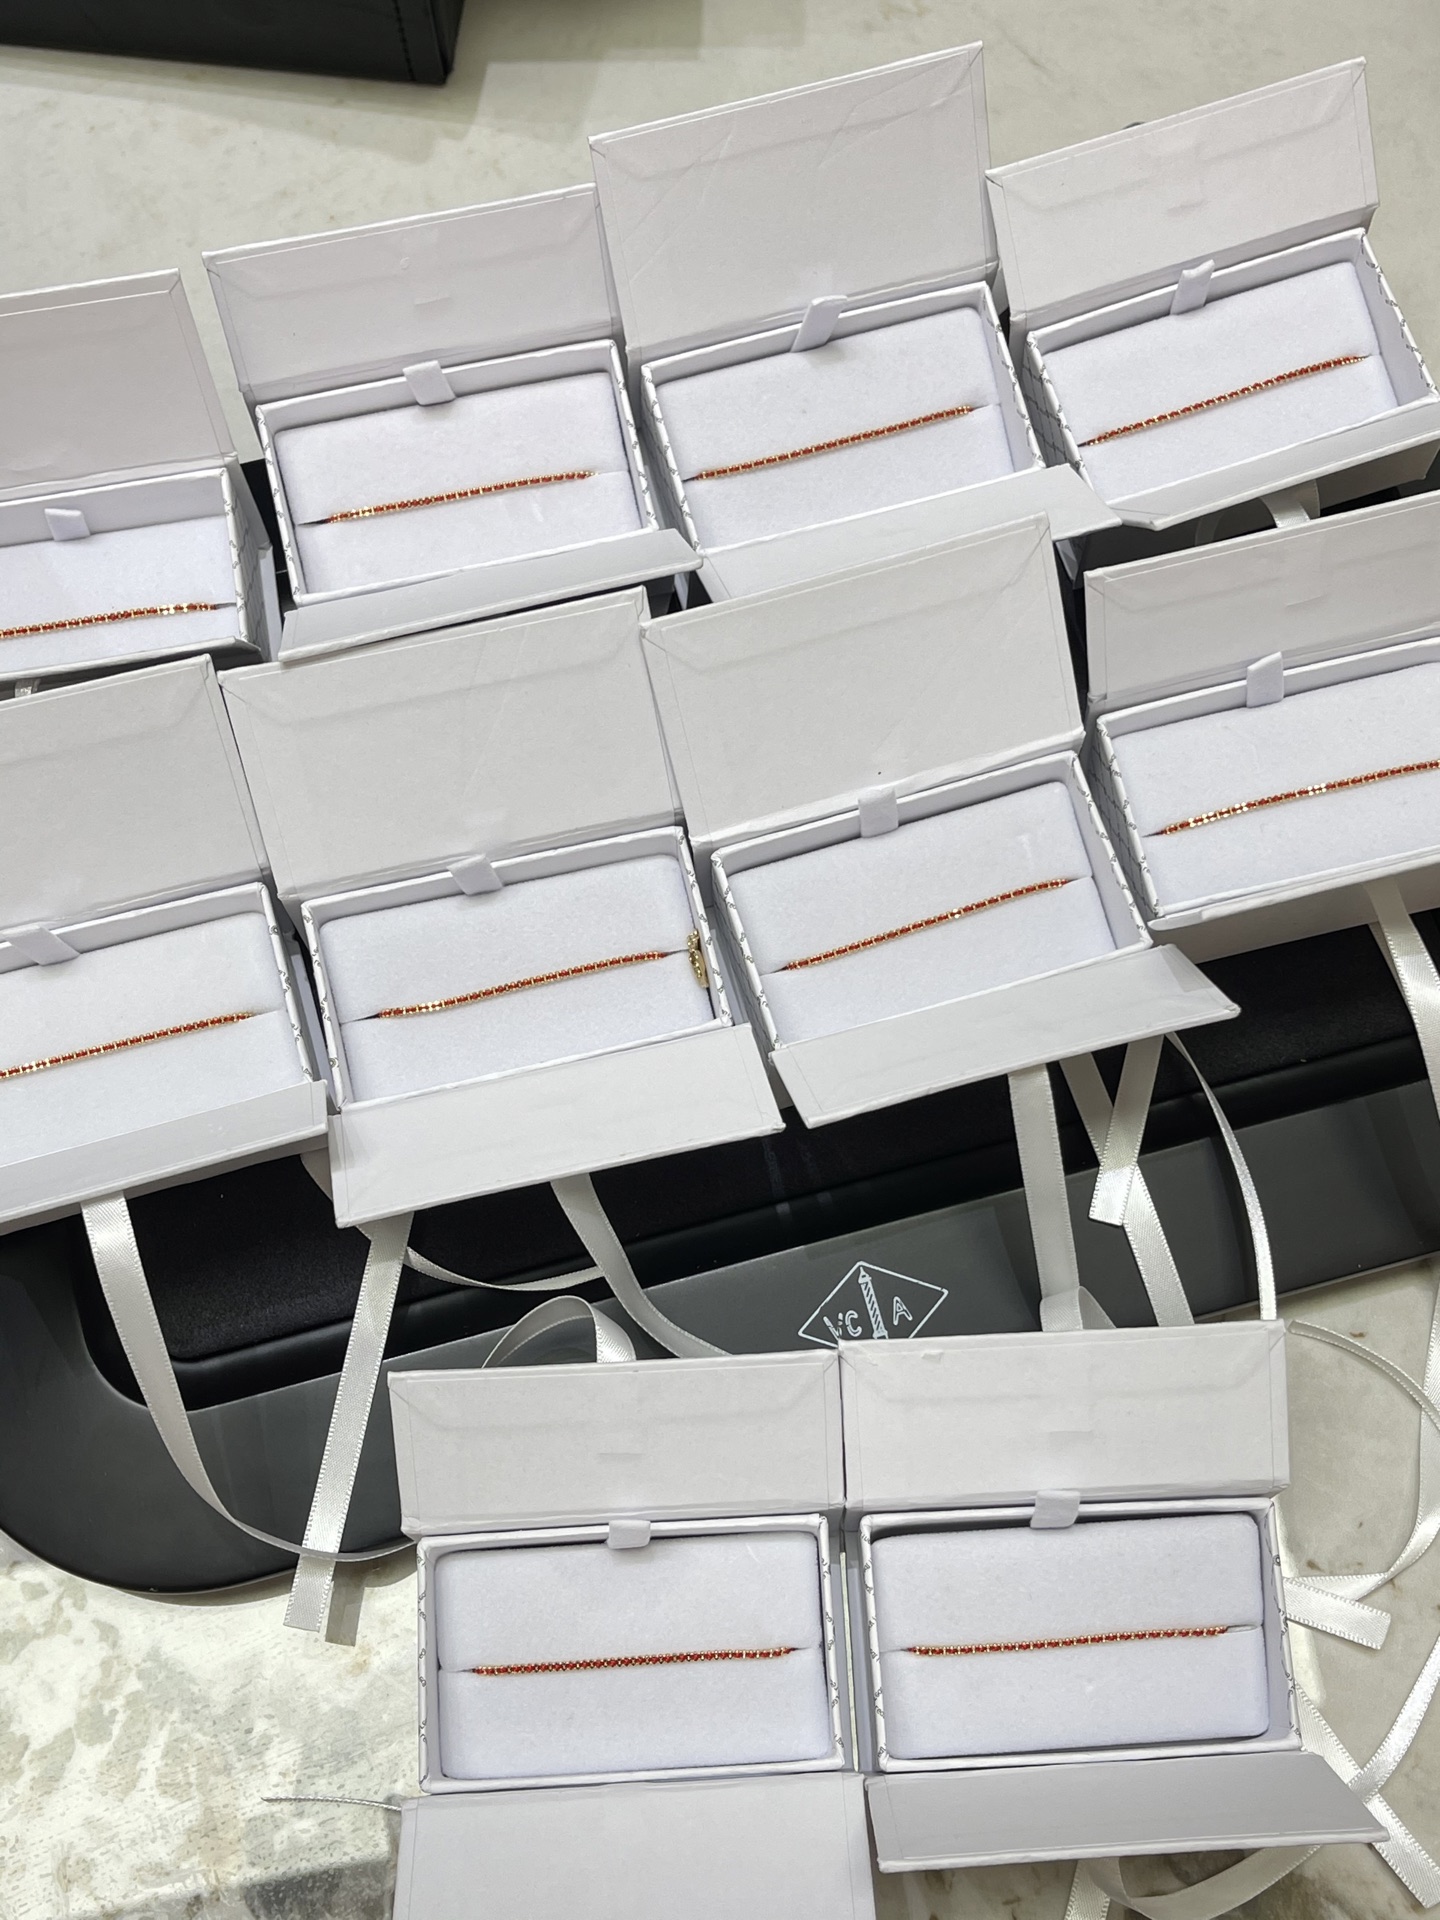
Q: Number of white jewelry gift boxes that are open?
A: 10